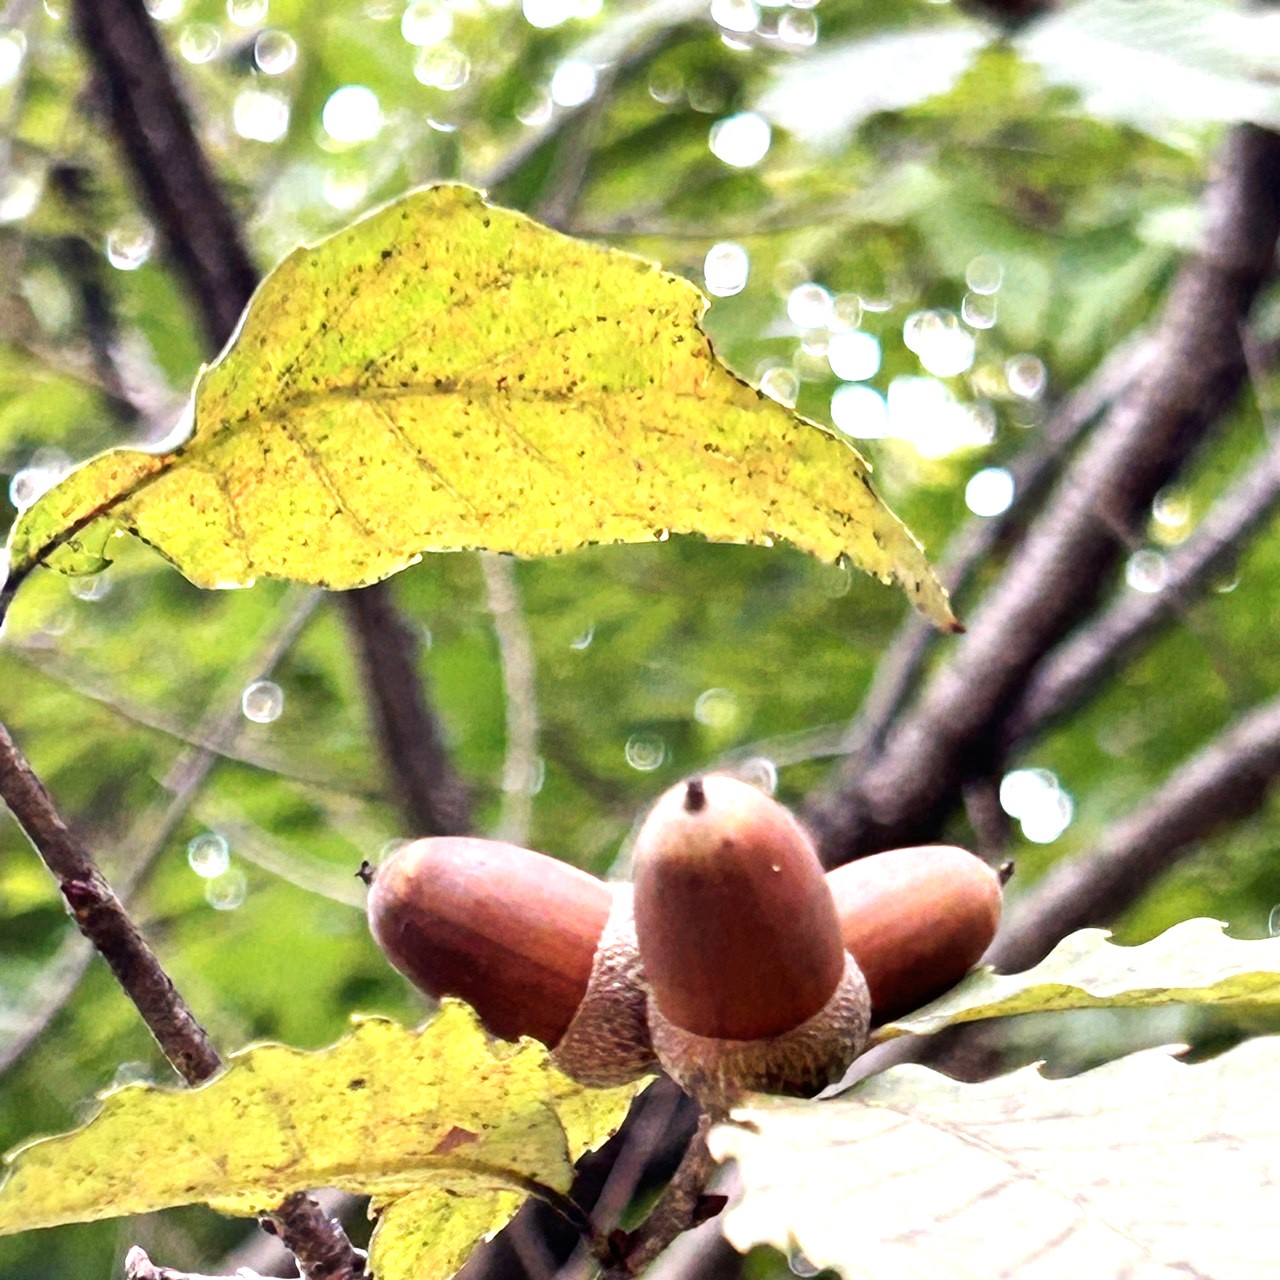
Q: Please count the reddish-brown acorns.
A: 3